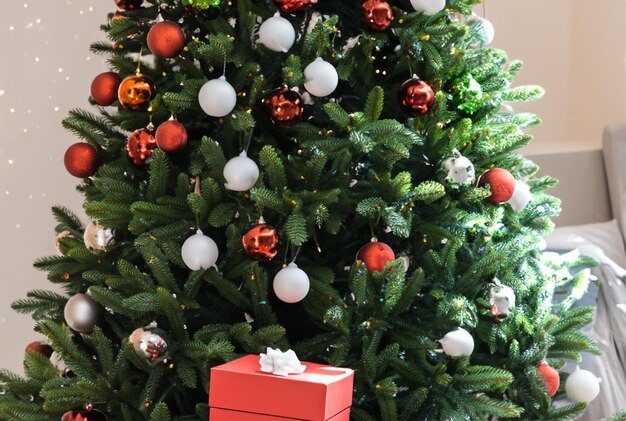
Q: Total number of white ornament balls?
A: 11